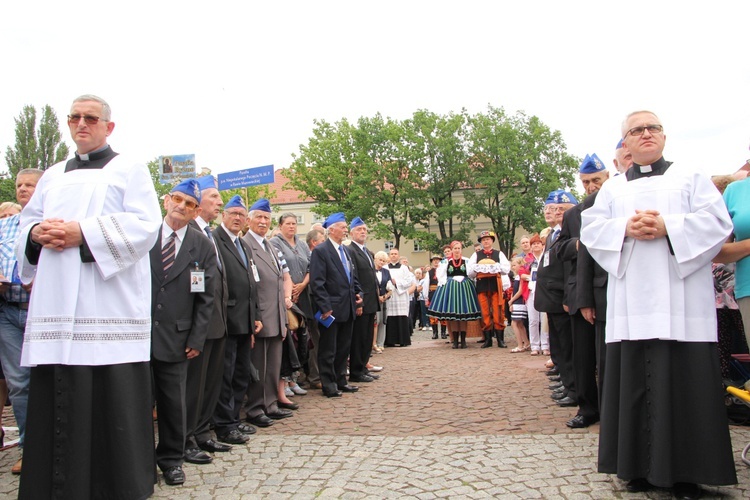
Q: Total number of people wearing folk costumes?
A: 3